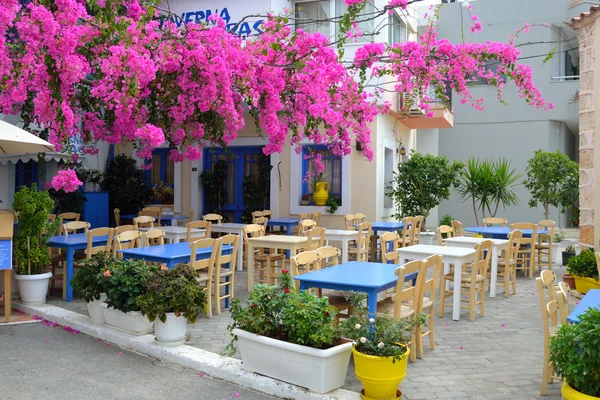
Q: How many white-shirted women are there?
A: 0